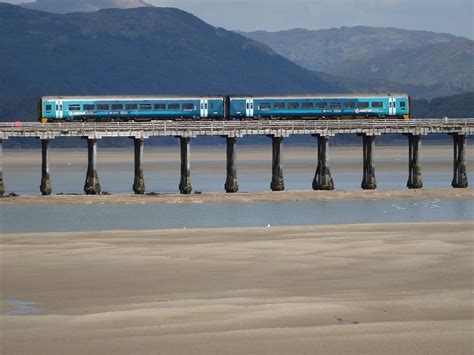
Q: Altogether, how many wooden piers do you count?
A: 11